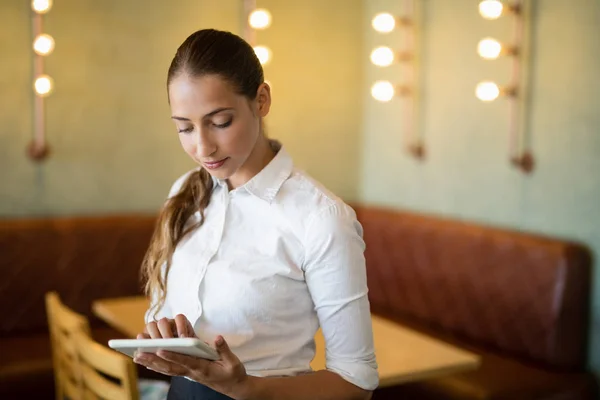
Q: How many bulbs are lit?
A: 11